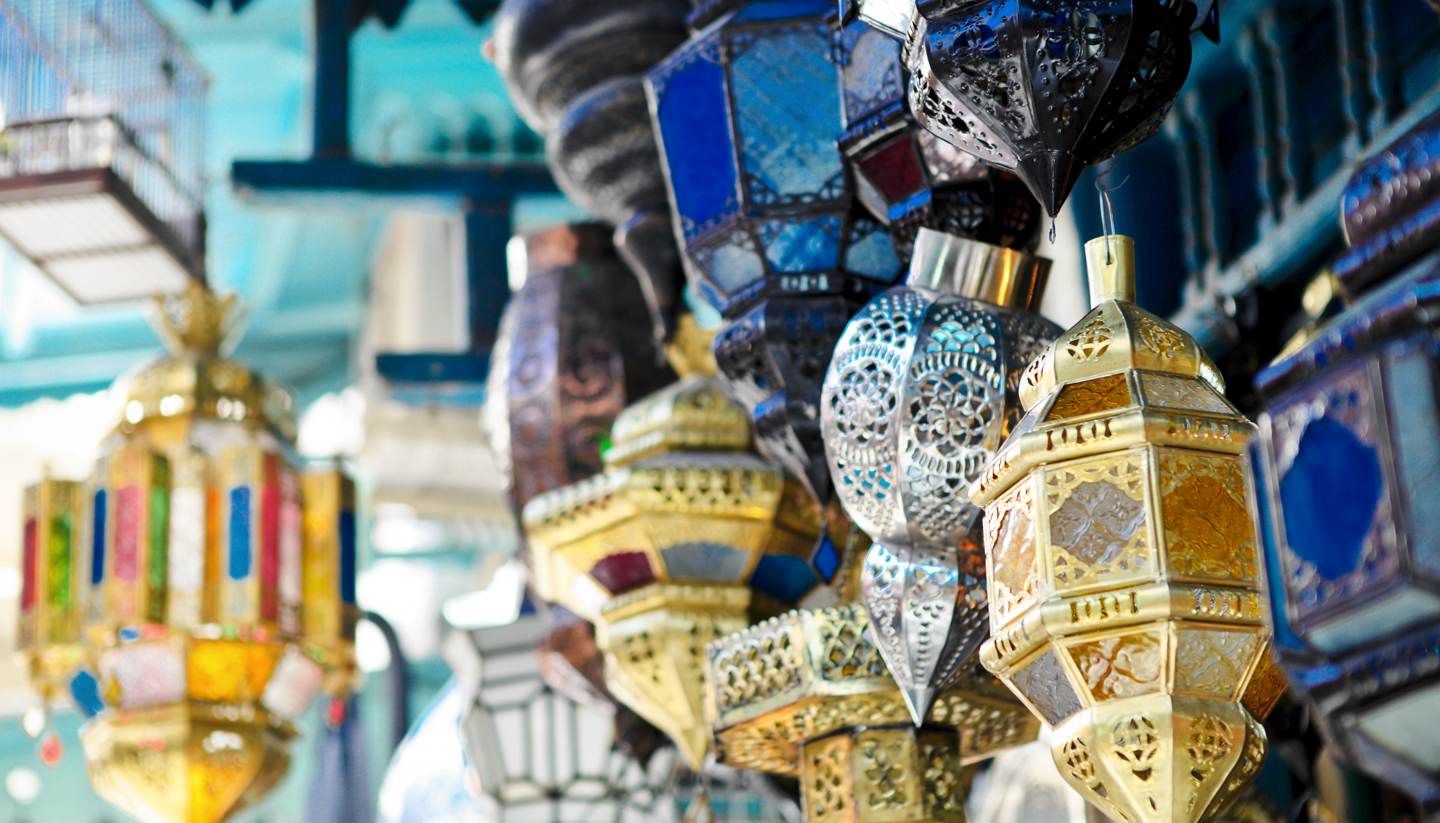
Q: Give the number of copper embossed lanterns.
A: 1